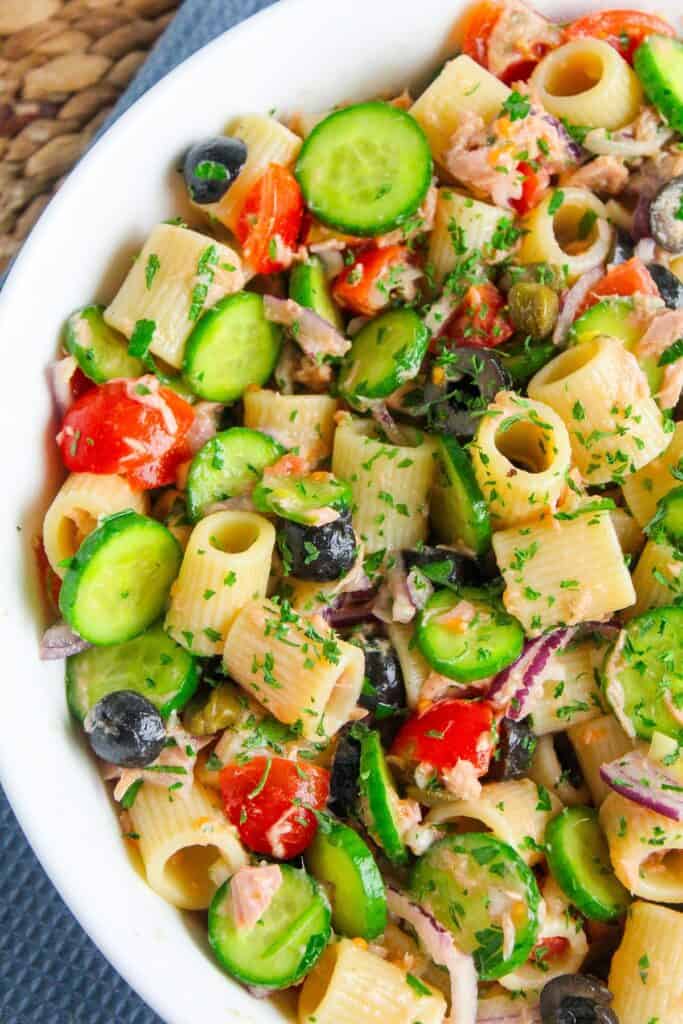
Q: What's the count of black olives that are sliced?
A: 3